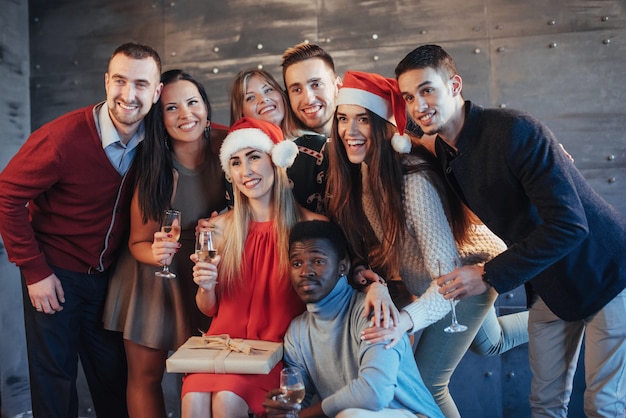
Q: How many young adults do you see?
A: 8